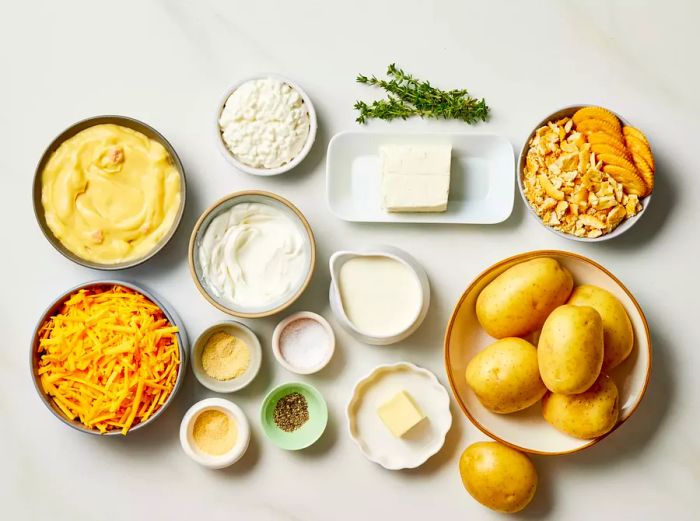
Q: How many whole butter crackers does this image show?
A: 9